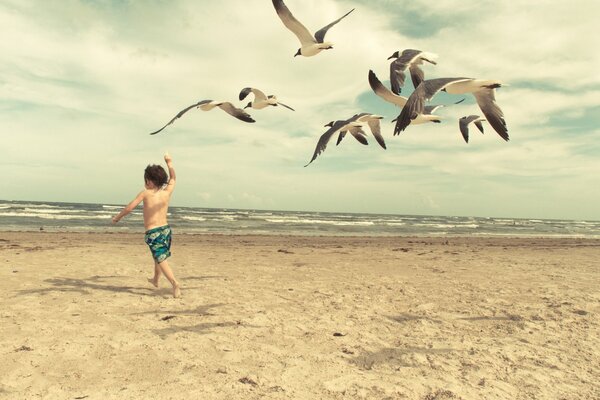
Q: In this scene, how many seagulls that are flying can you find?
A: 9